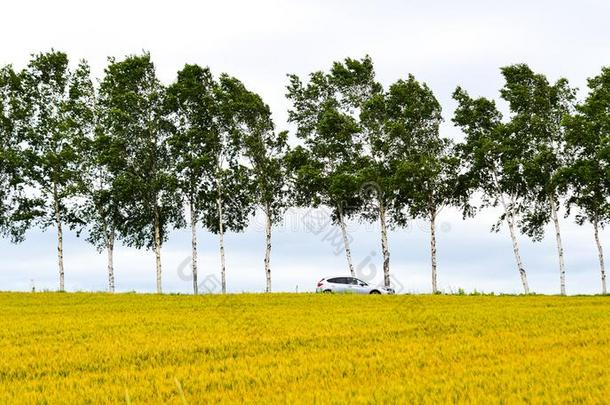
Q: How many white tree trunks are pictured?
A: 12